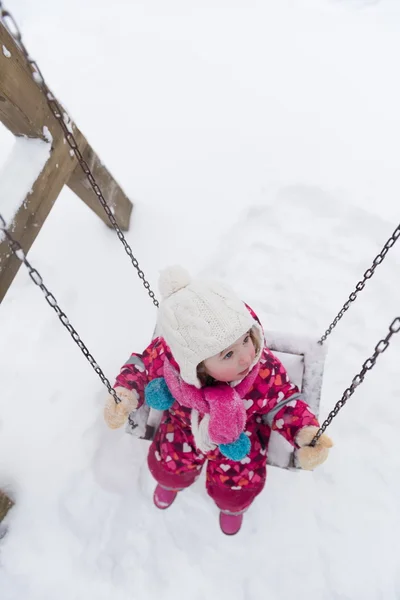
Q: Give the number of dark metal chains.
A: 4